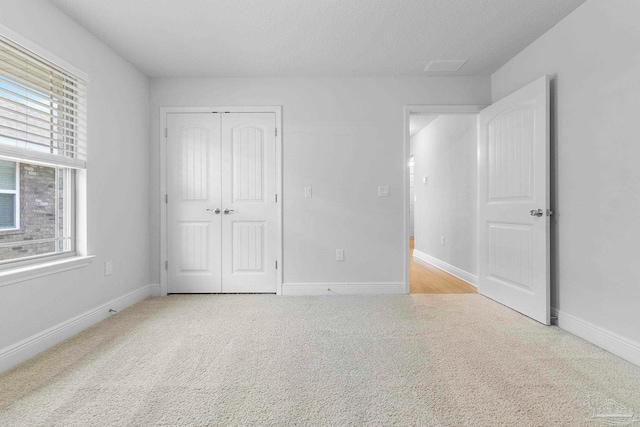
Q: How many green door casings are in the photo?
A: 0